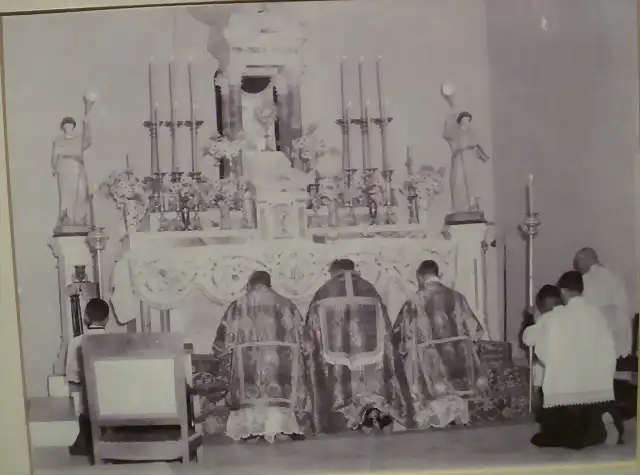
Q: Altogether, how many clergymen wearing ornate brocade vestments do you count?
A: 3